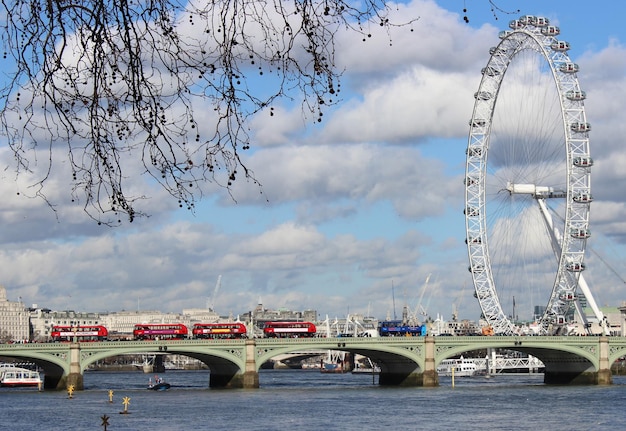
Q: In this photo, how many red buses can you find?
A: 4